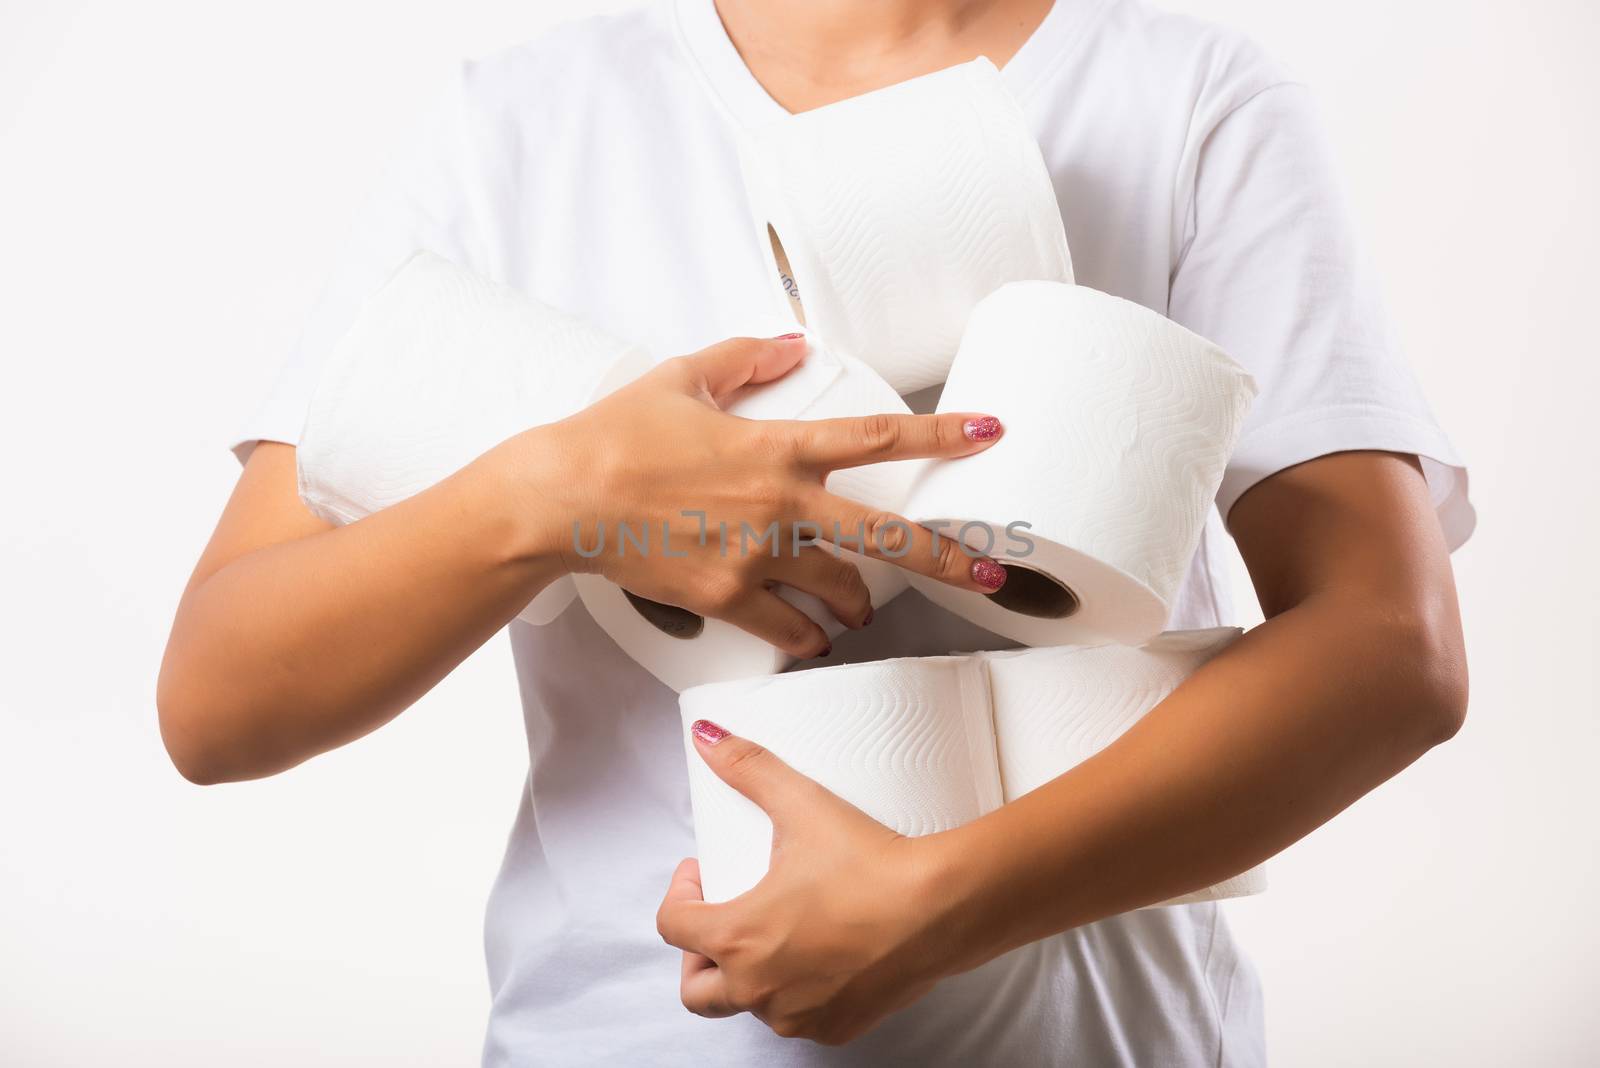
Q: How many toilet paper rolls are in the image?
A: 6